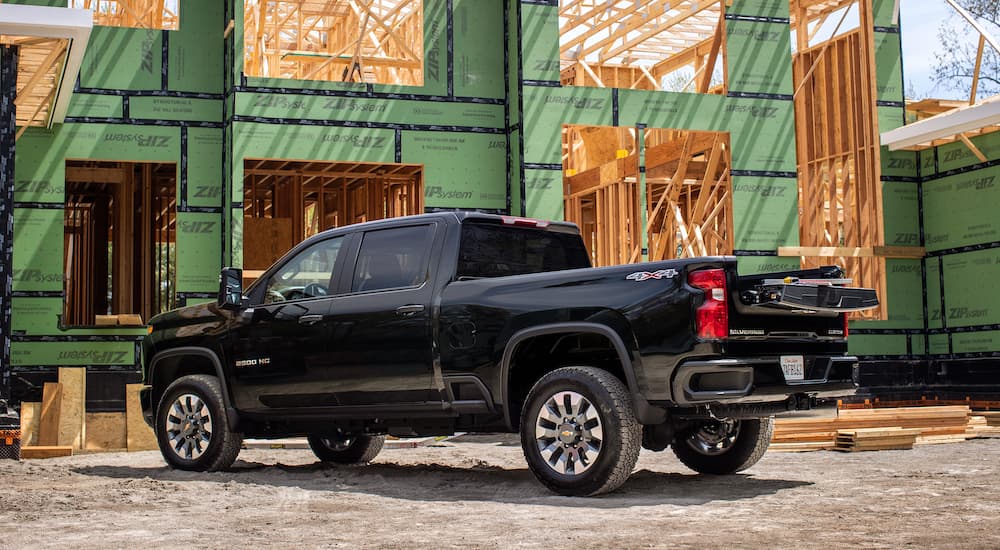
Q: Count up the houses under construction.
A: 1